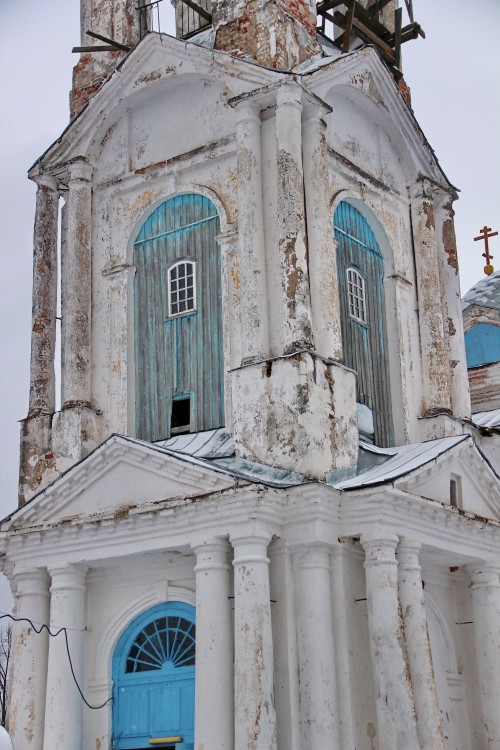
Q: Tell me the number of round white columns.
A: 15